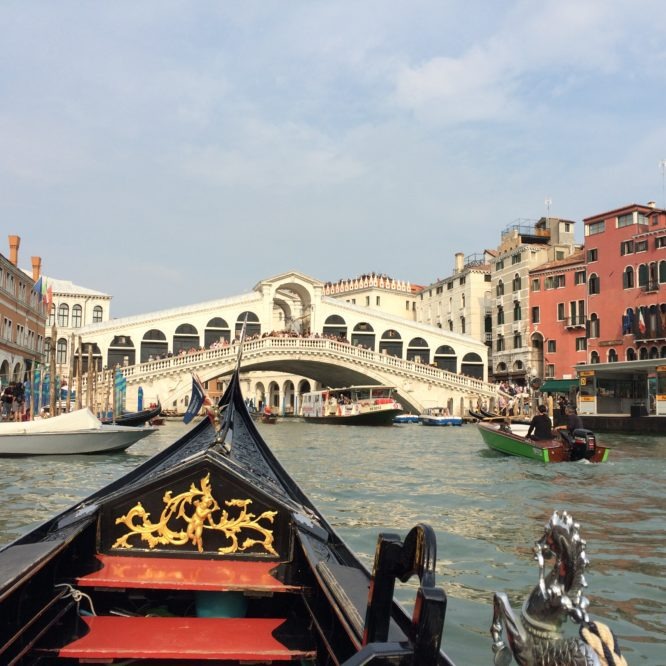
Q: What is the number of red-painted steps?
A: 2